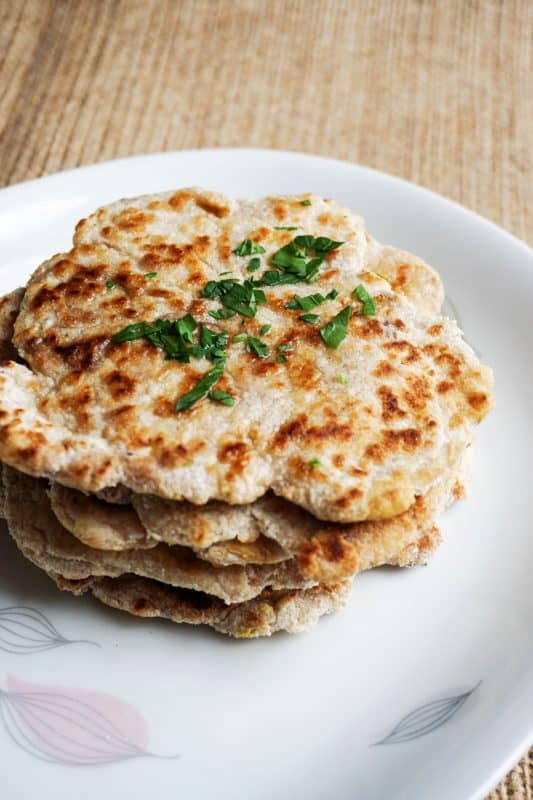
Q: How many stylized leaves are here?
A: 3